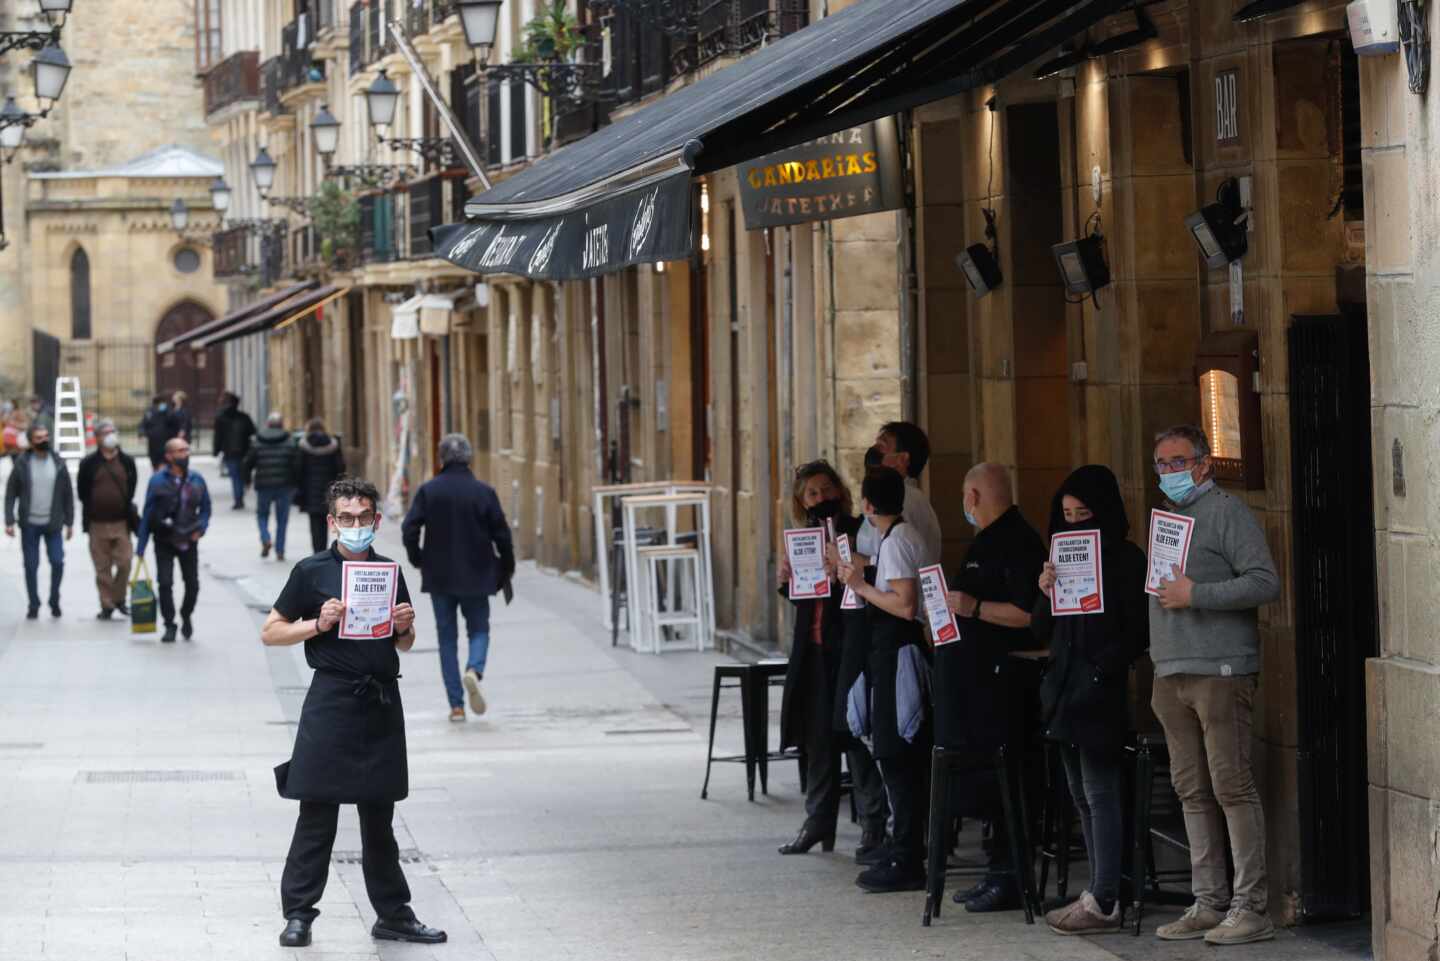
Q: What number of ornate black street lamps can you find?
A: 9